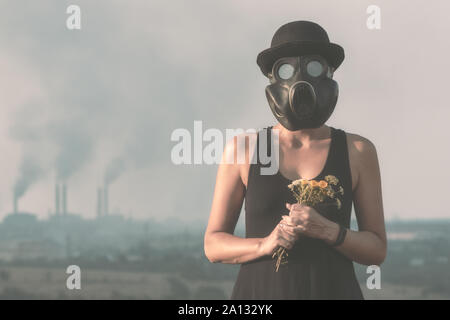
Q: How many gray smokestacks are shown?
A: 5